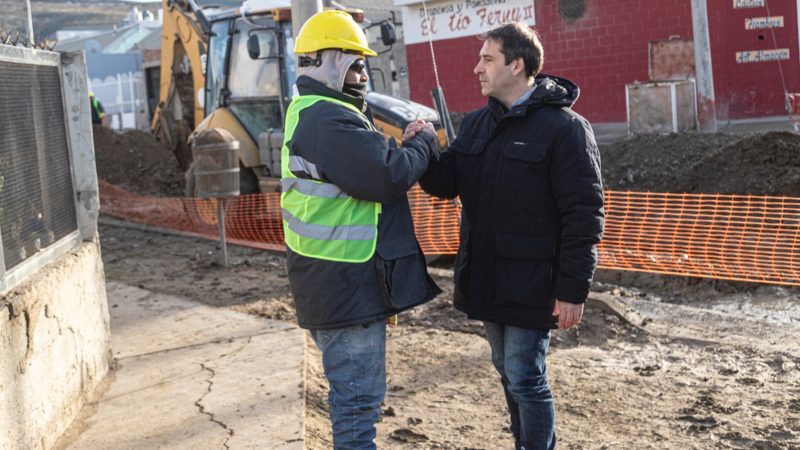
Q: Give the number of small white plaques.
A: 3